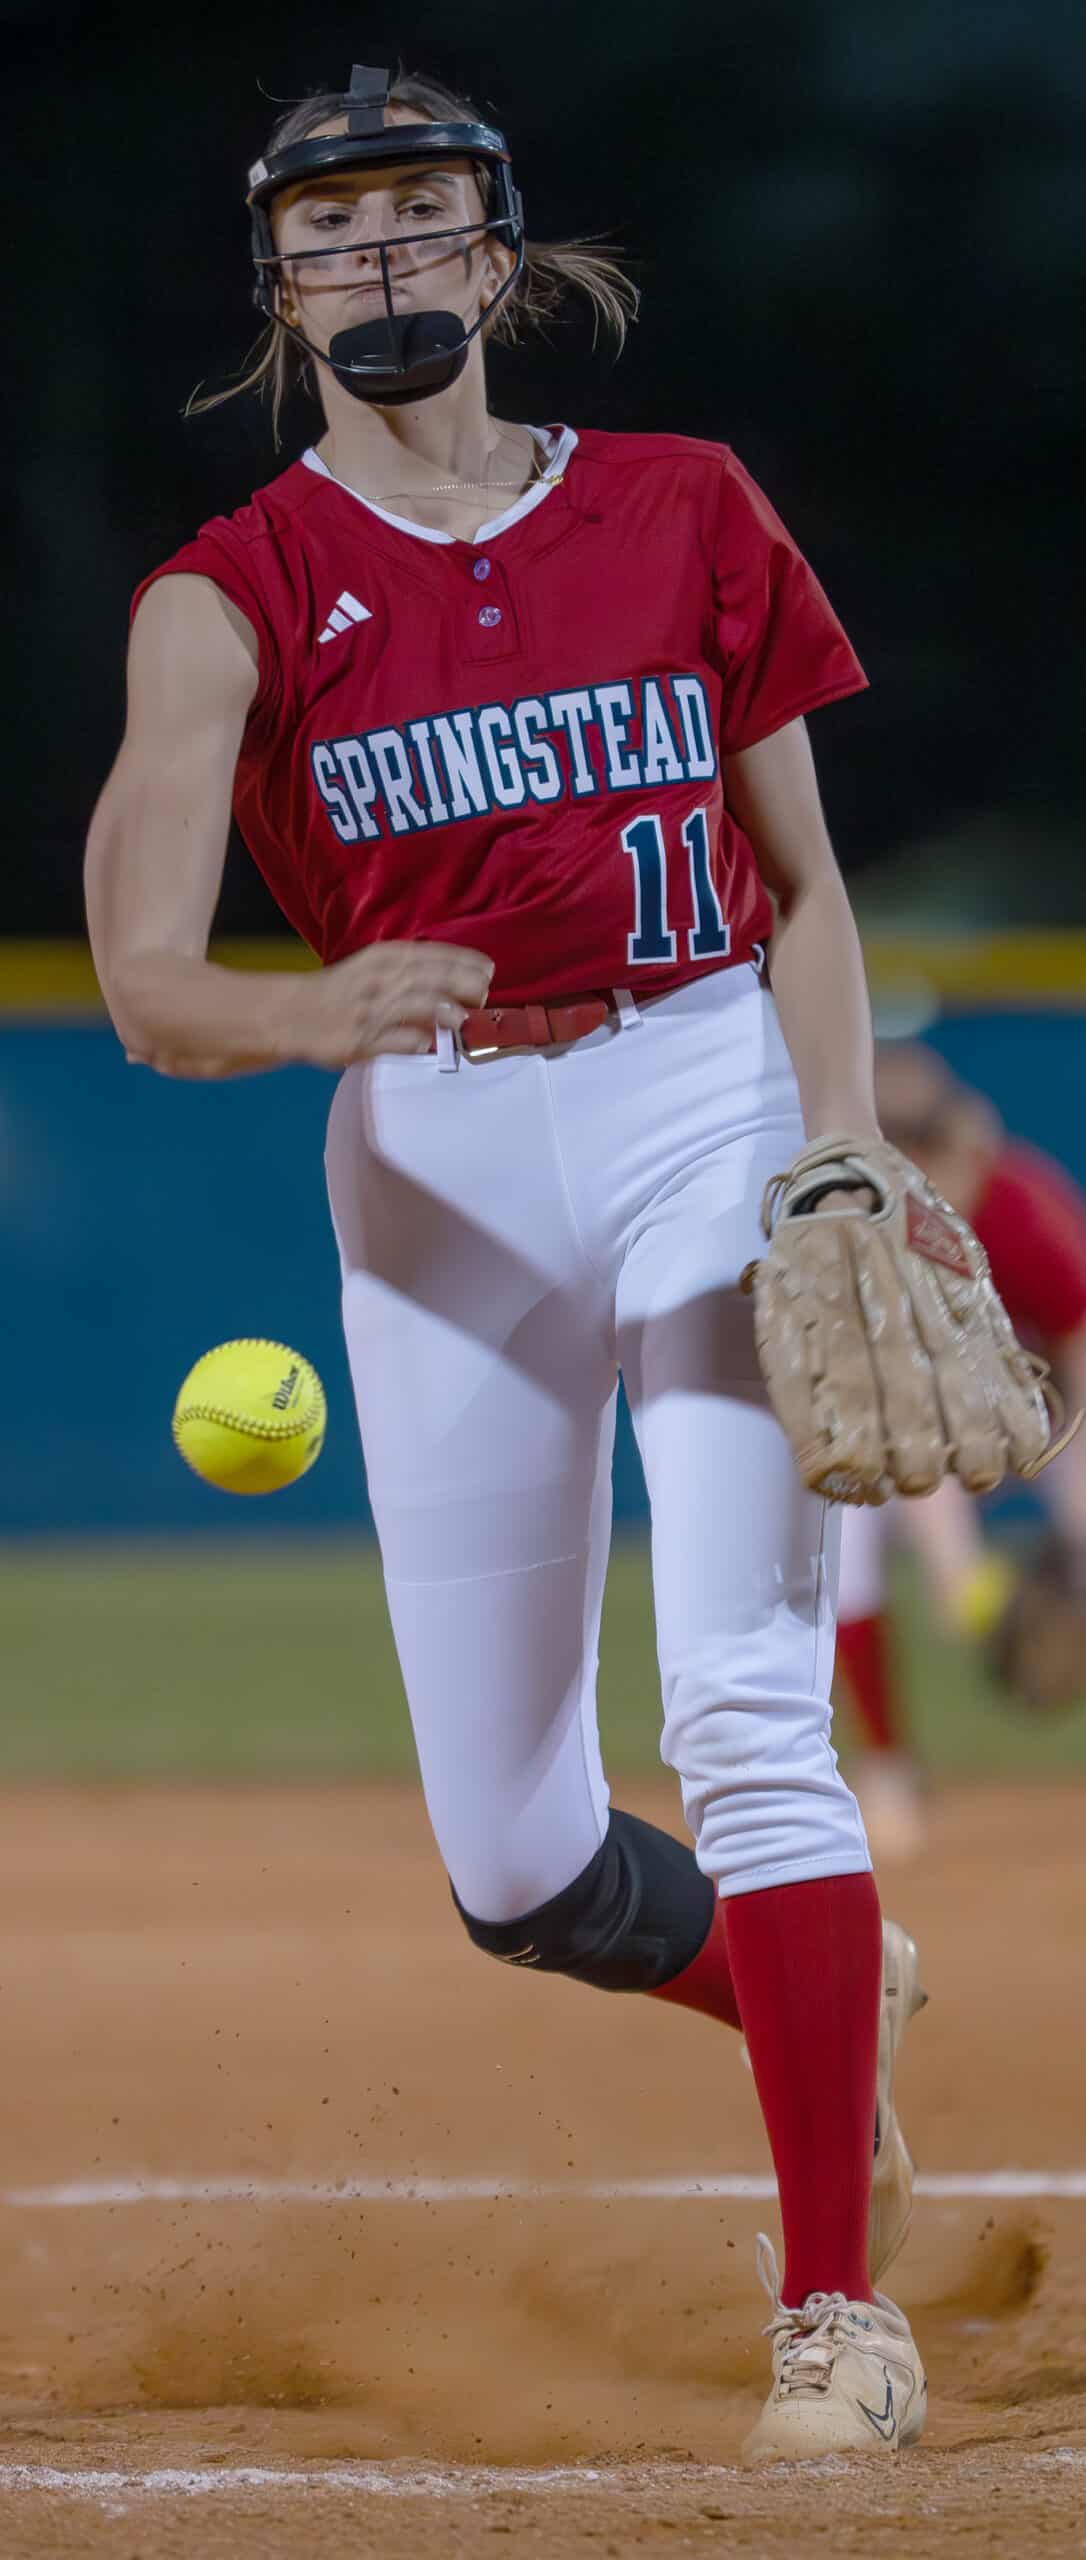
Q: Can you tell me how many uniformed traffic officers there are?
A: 0